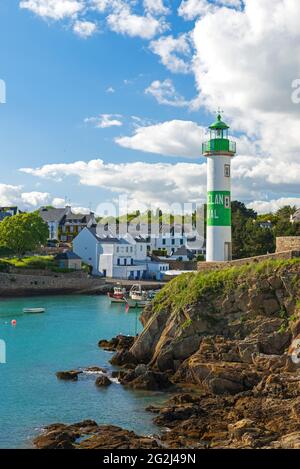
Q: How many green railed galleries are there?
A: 1